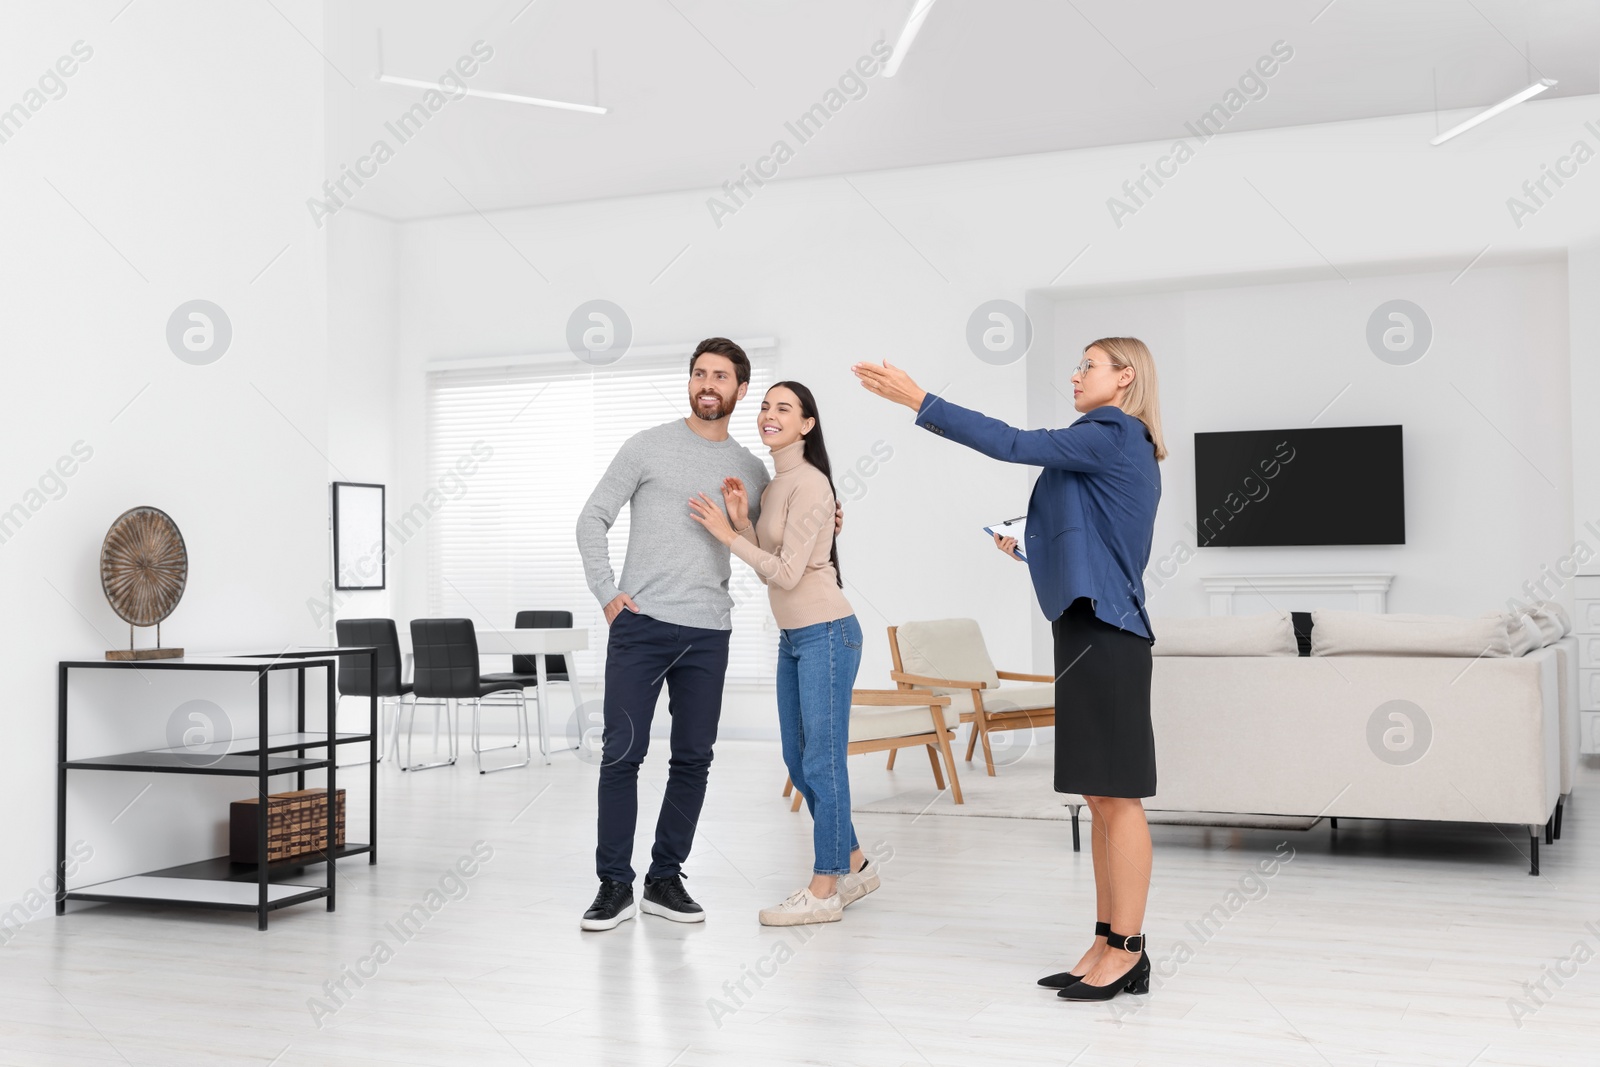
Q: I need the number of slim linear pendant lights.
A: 3